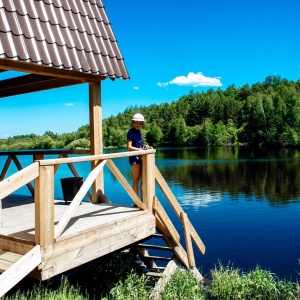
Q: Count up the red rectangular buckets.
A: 0